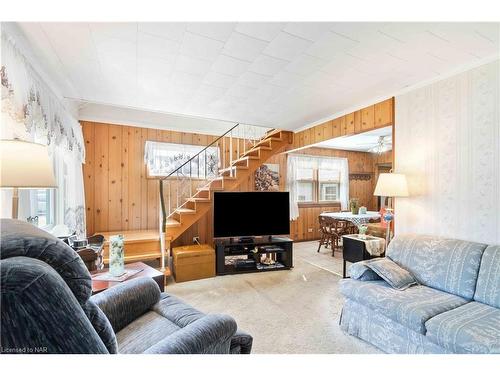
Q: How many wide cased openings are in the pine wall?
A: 1